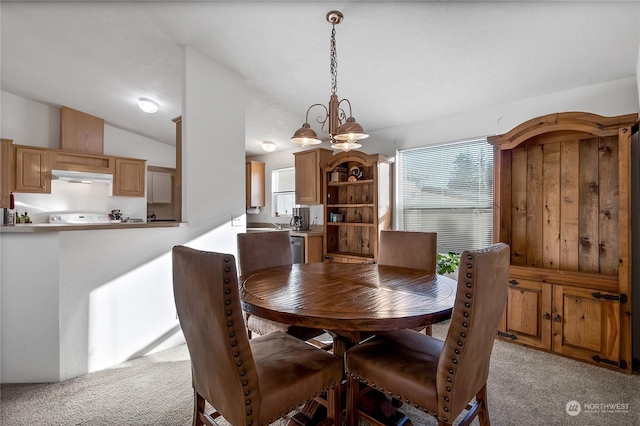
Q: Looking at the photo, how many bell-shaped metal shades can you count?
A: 3